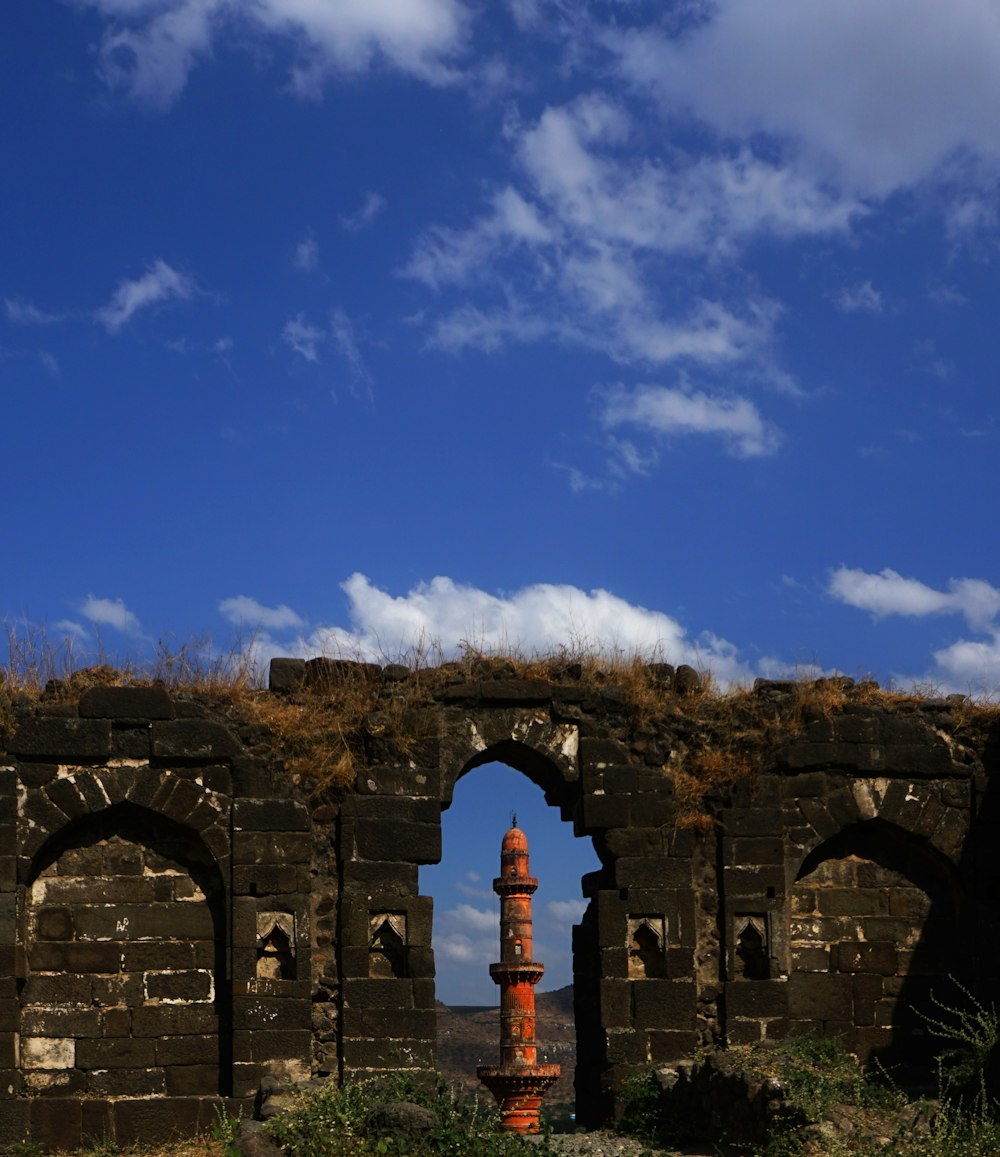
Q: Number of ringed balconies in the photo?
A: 3